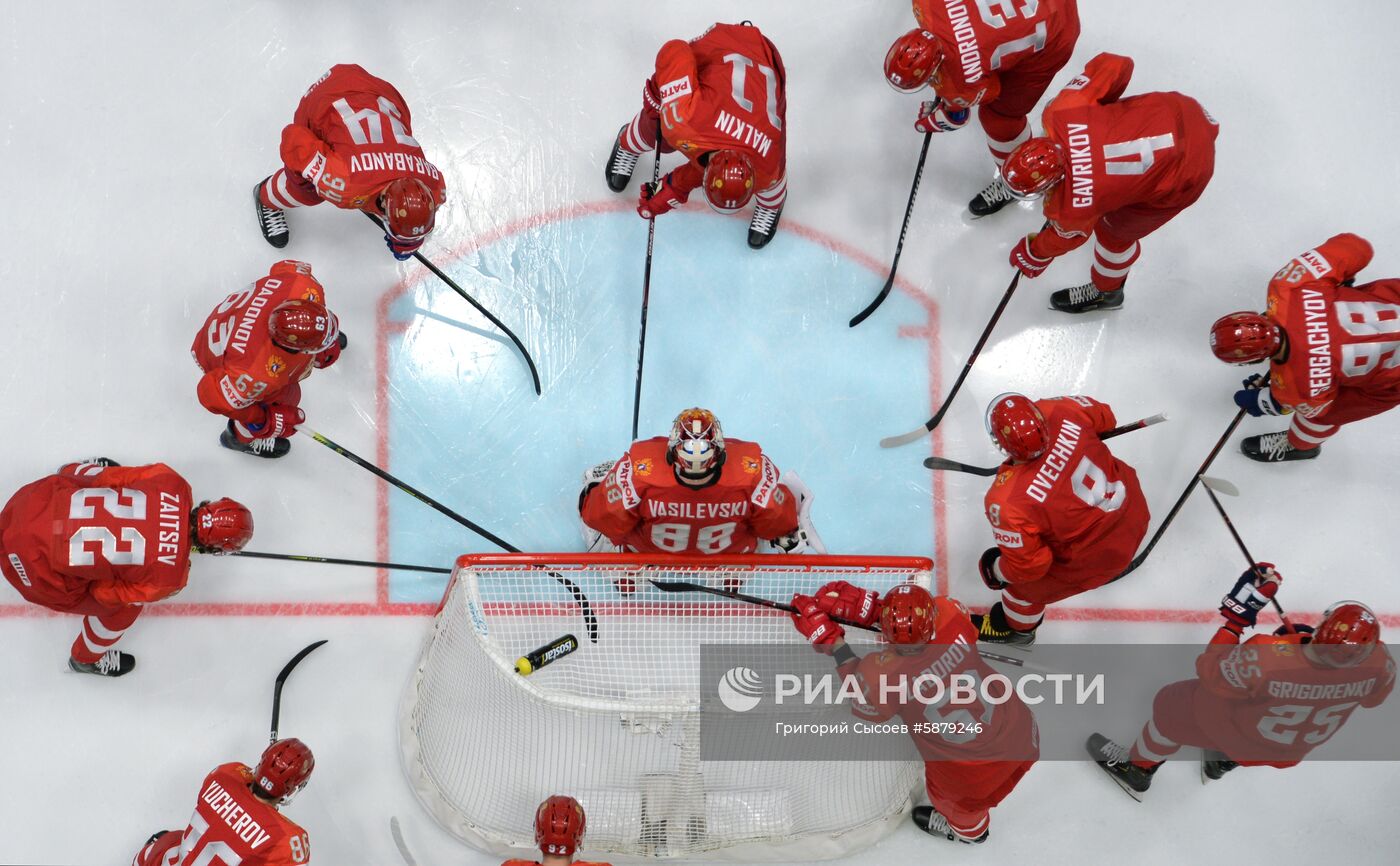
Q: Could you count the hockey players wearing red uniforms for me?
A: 13